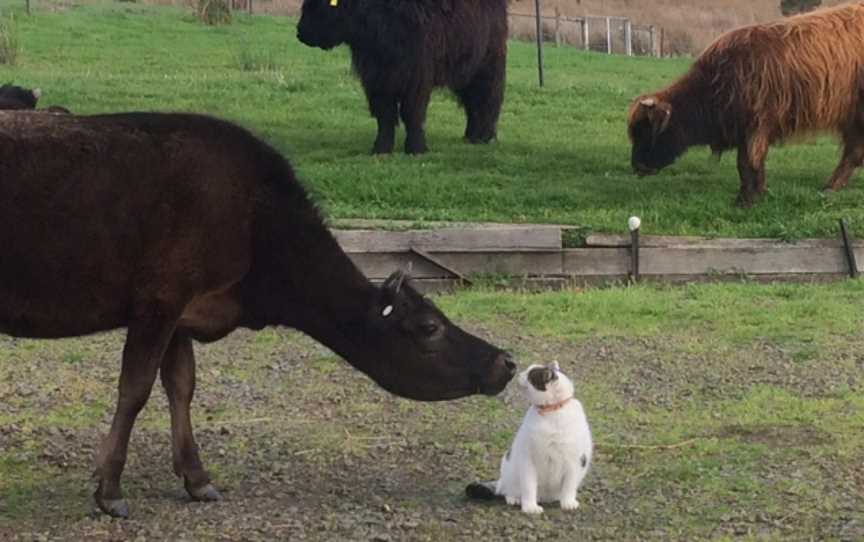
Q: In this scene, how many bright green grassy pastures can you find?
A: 1